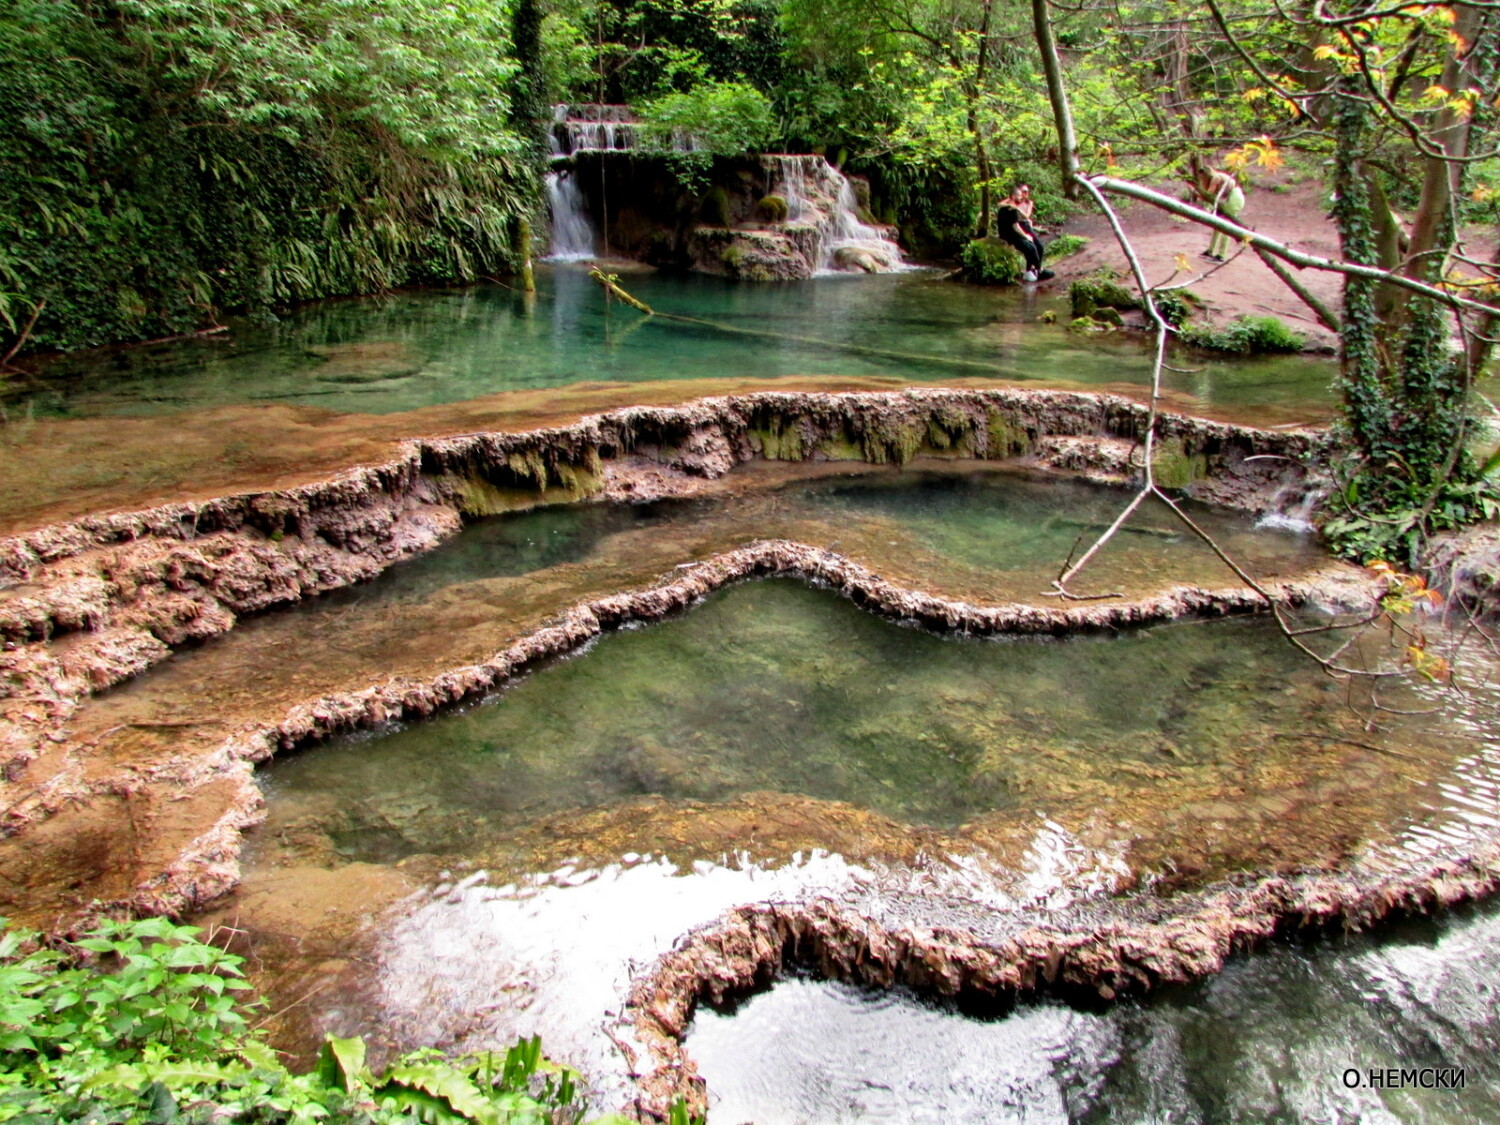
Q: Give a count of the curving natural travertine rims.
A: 3